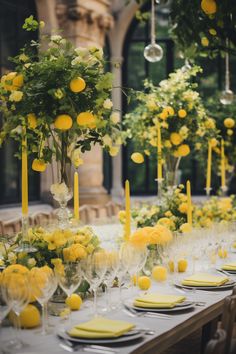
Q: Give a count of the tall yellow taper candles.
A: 7